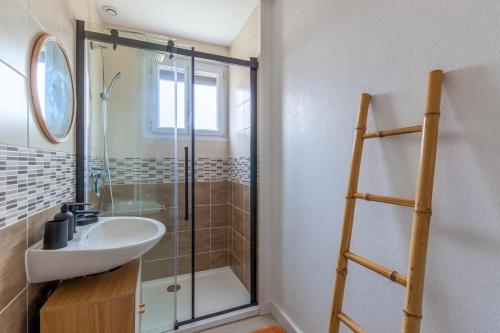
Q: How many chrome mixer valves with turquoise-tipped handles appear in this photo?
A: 1